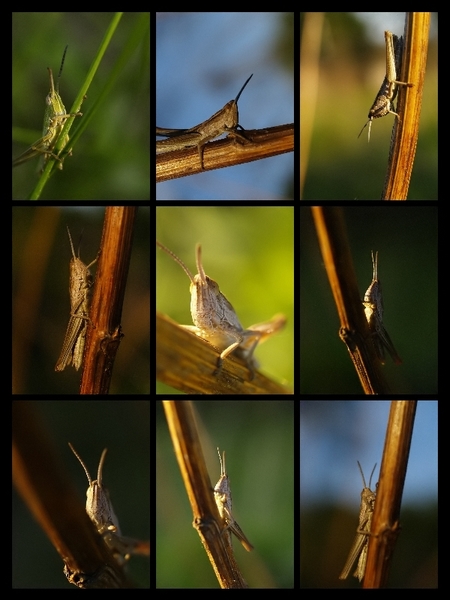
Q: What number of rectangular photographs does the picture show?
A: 9